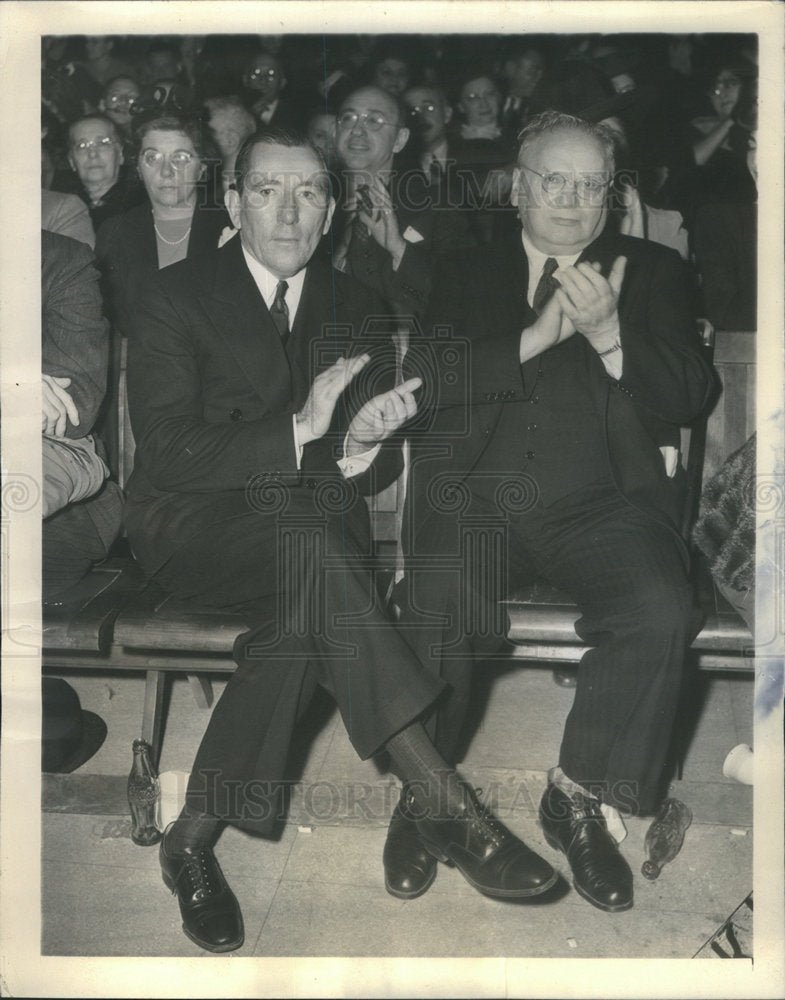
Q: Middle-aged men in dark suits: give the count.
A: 2